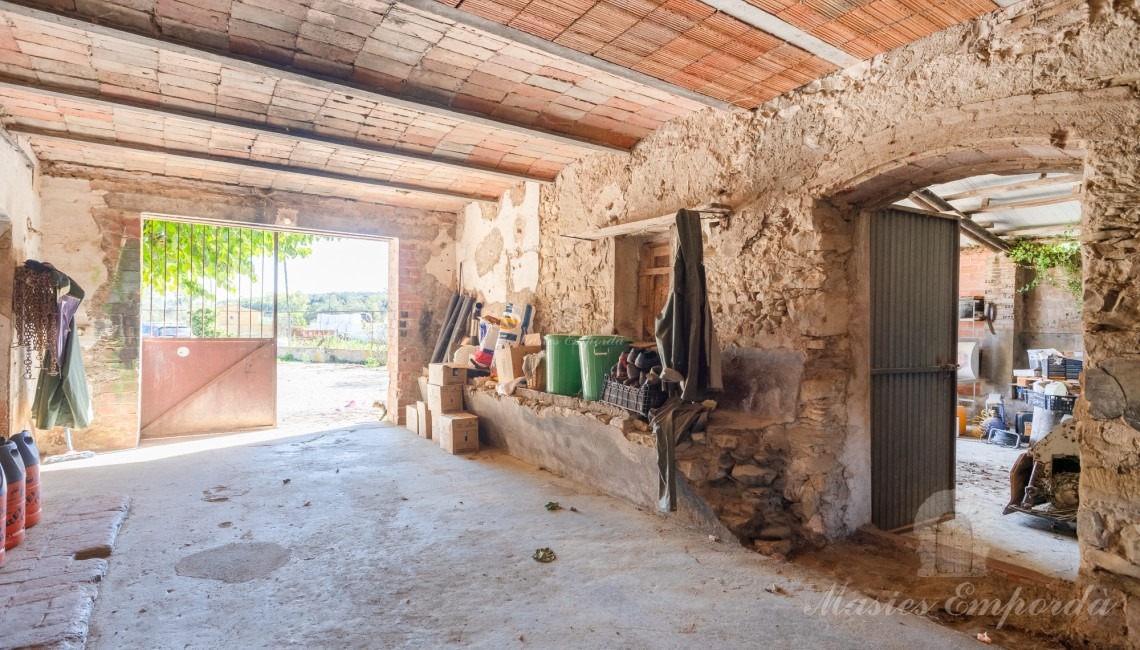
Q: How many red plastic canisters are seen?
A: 3